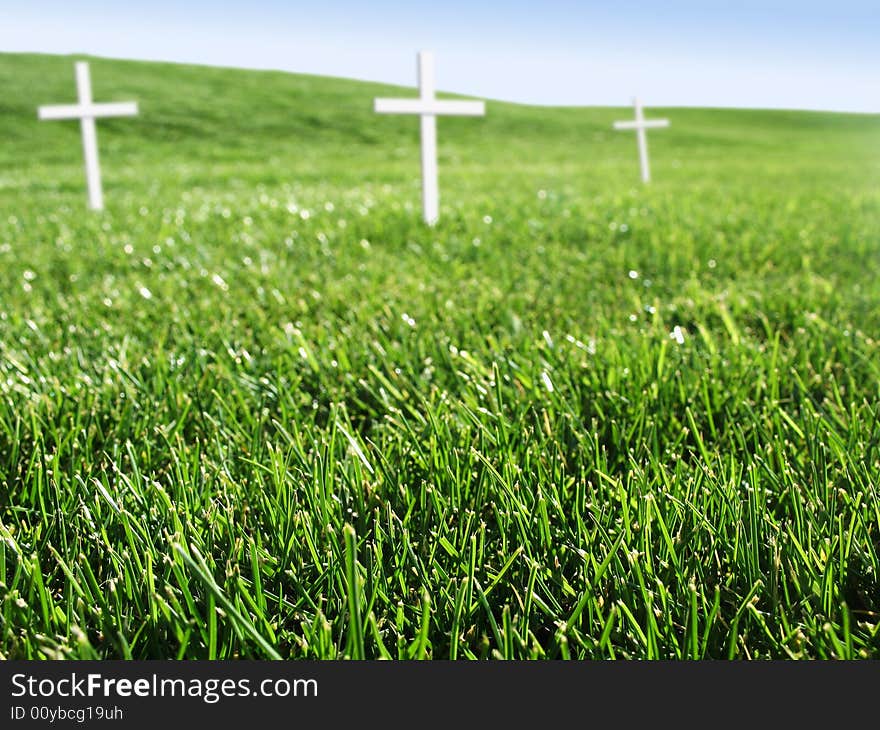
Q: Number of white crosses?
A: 3